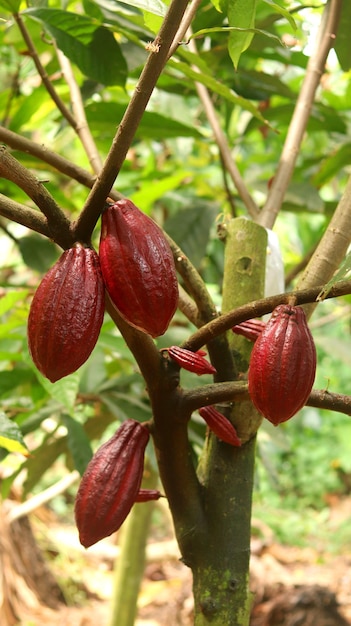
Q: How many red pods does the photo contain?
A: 8